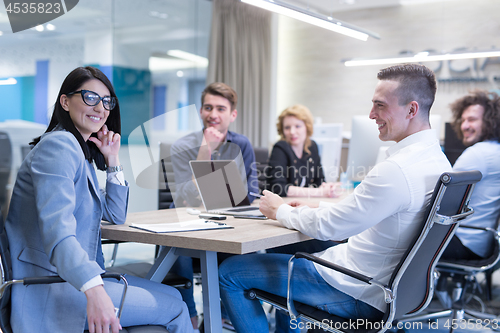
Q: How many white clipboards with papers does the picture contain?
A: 1